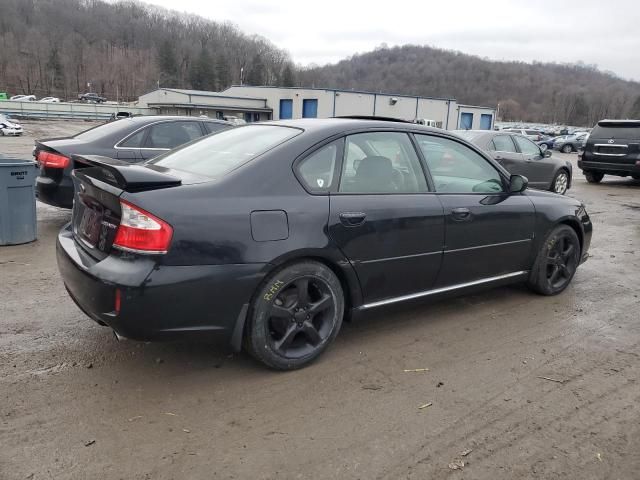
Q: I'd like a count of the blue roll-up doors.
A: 4